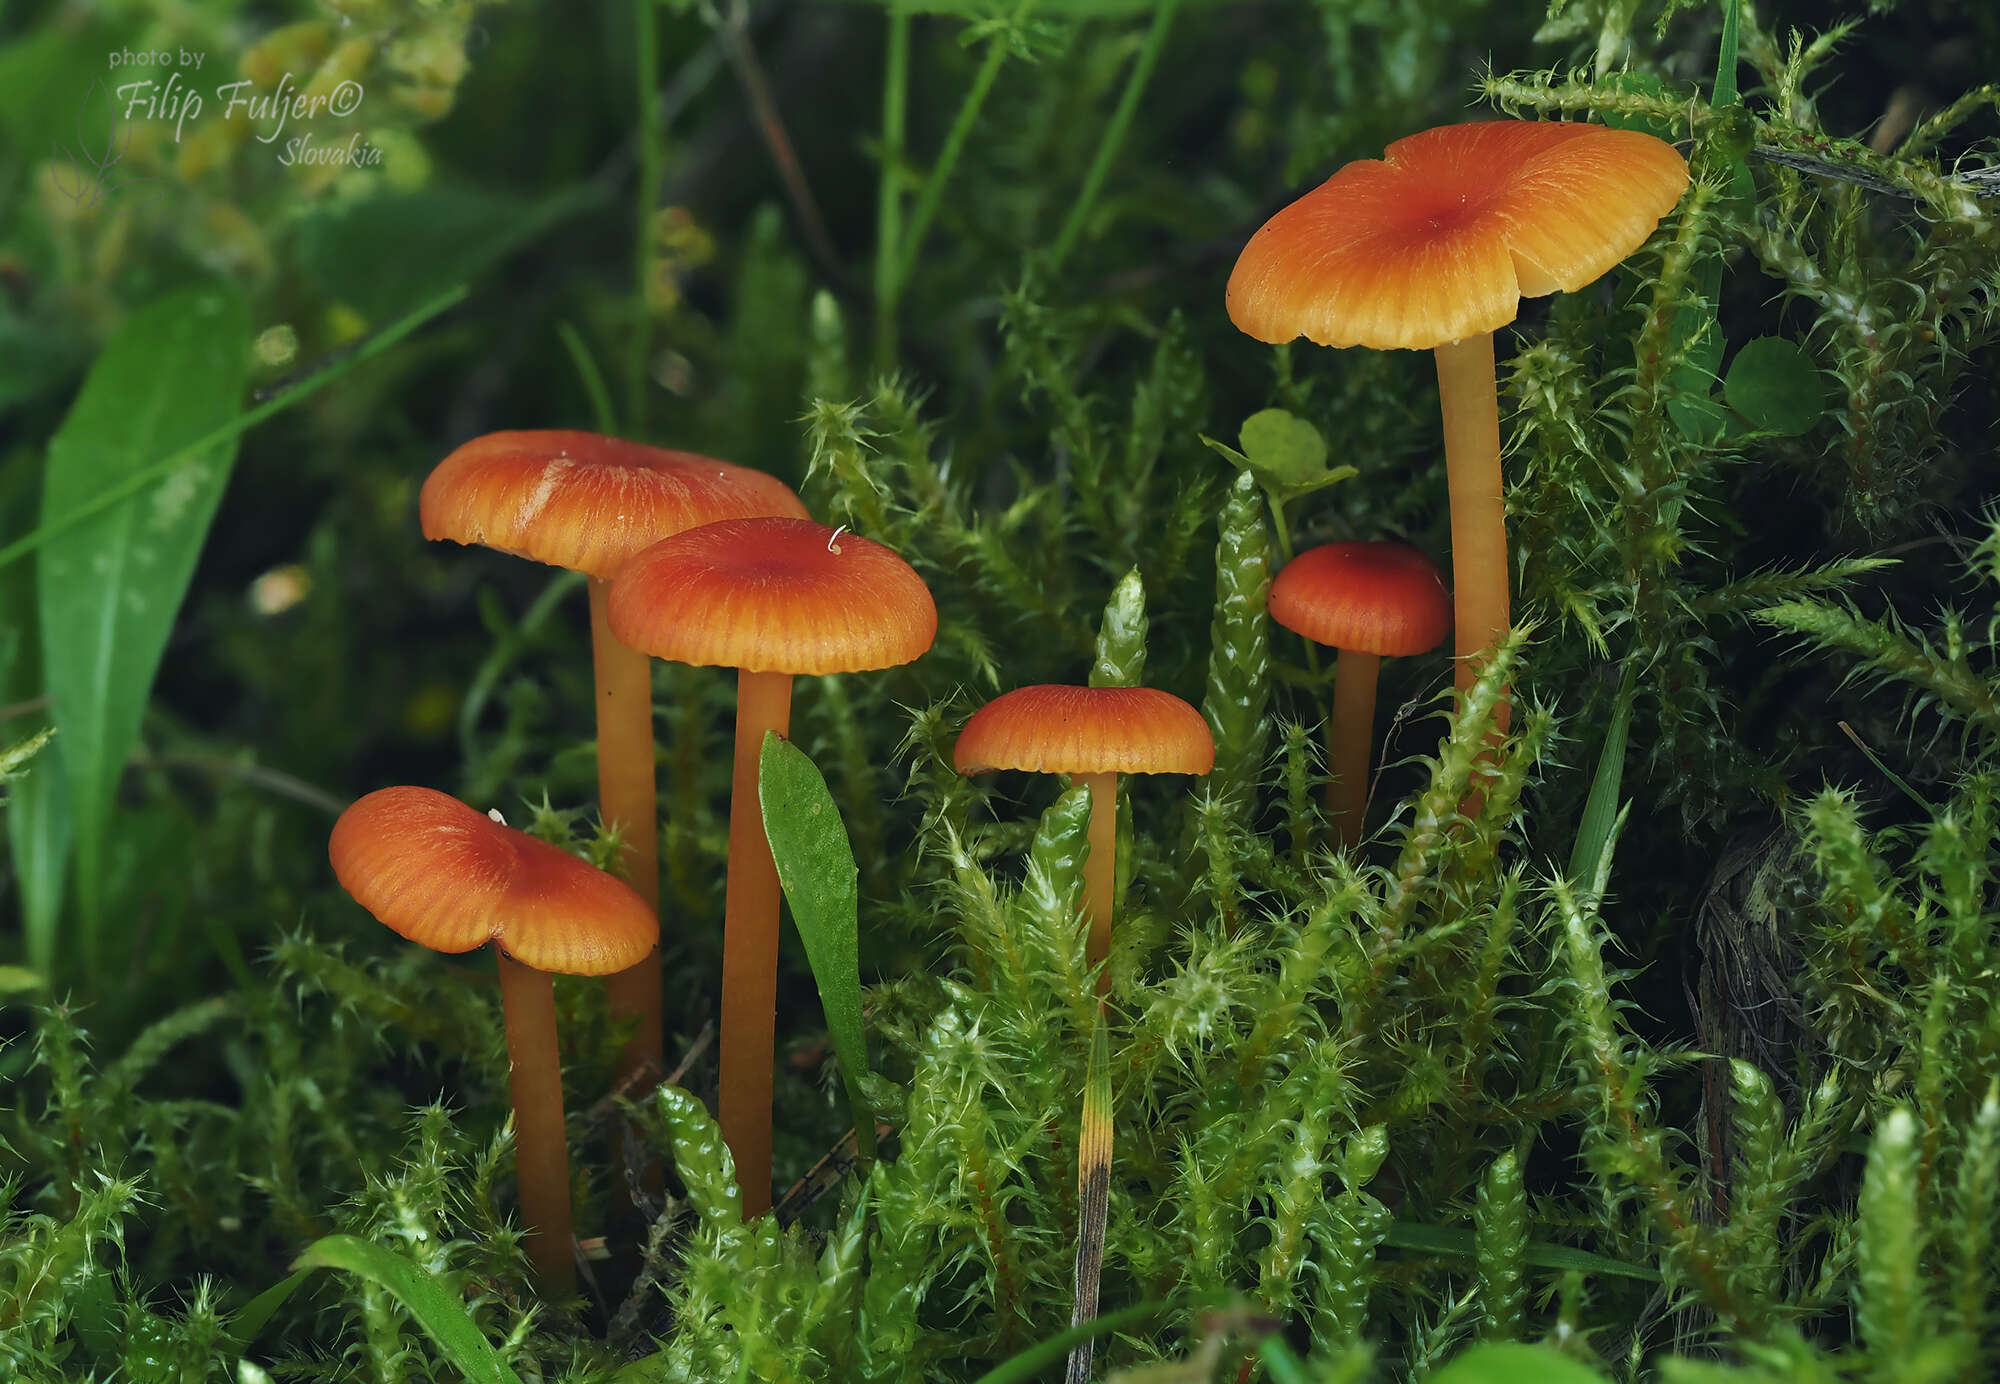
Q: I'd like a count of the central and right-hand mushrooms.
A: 3